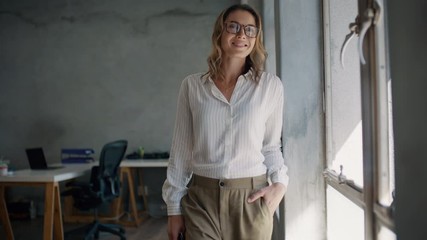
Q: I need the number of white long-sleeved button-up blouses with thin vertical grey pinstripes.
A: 1